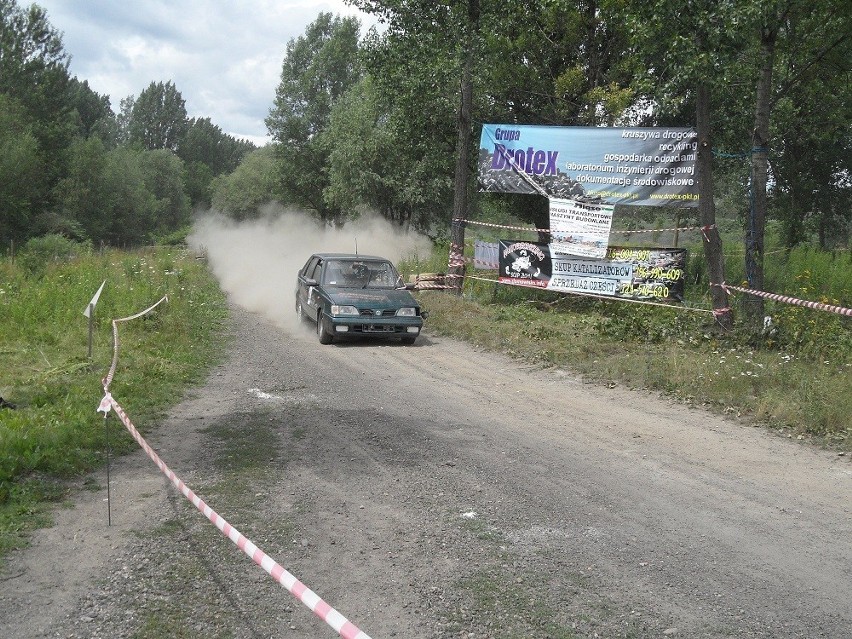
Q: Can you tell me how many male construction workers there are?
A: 0